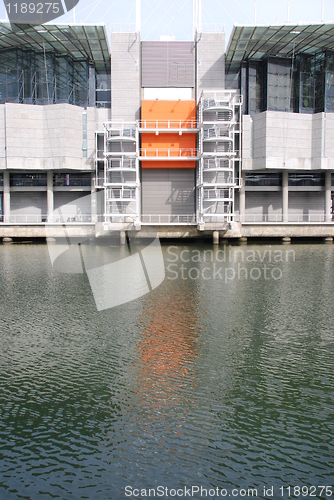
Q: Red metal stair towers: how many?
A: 0